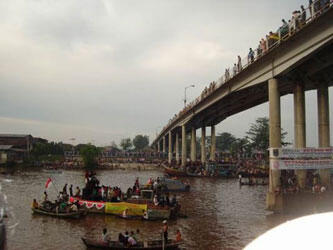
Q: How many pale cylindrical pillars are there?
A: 11